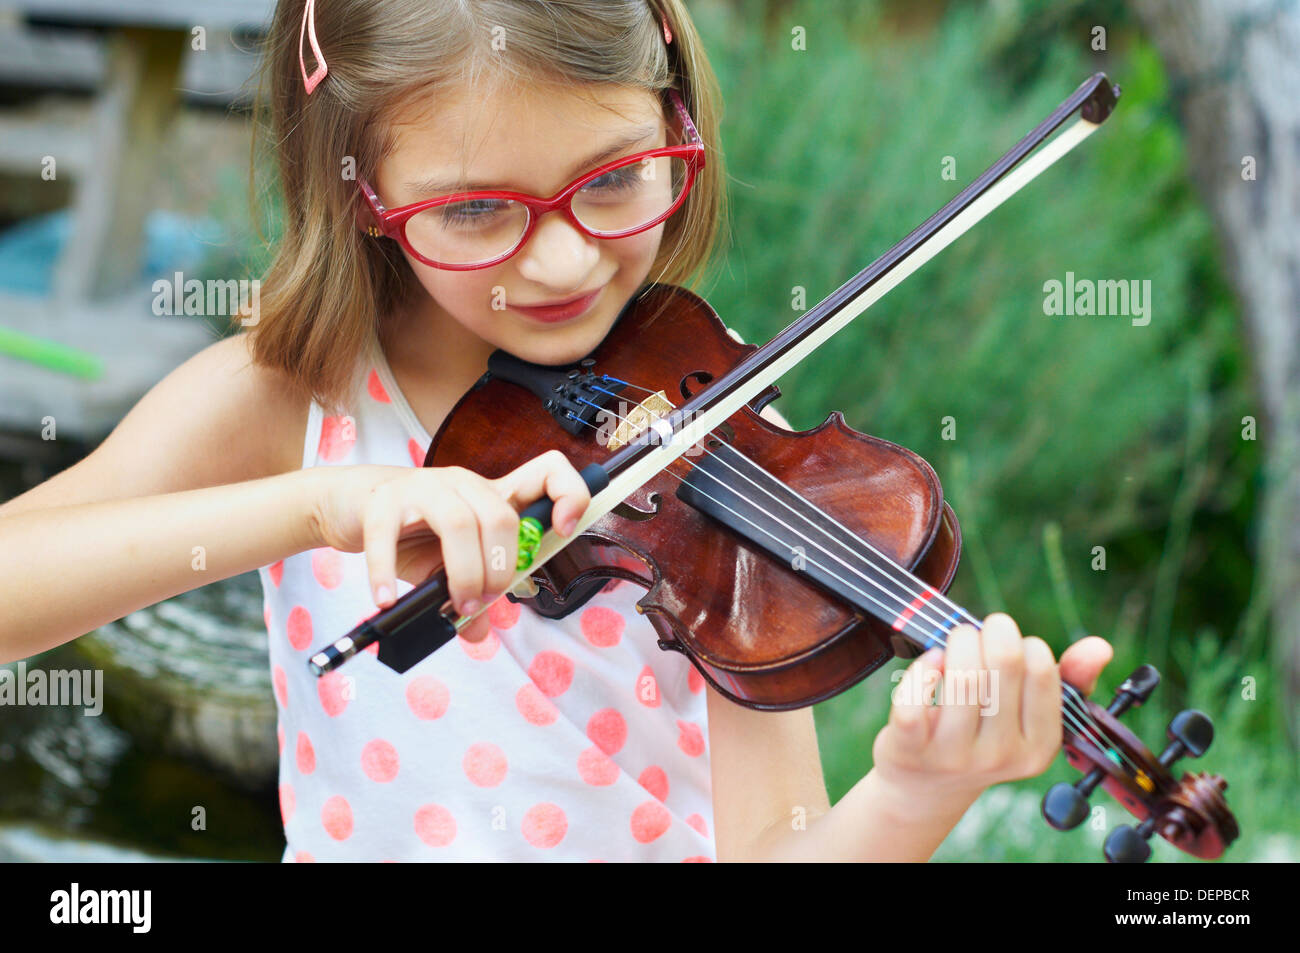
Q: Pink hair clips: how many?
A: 2